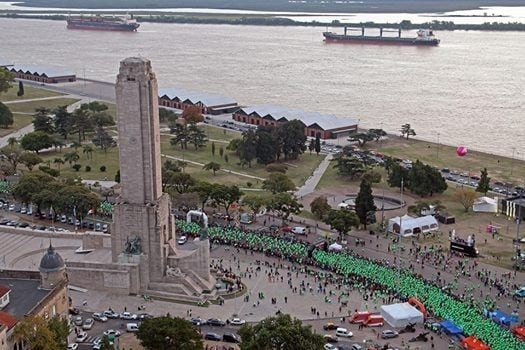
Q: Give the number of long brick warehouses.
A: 3